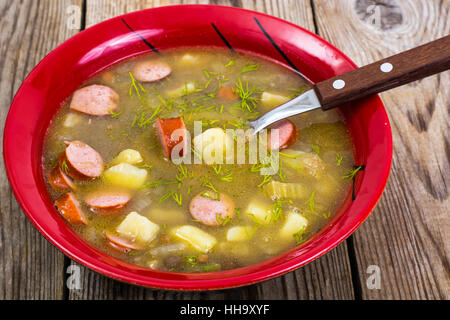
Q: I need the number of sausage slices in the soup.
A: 10